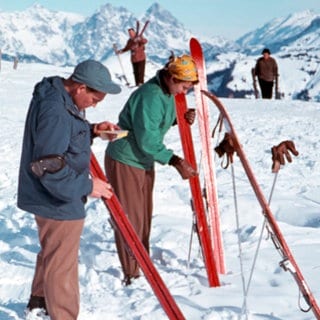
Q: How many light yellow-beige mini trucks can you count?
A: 0